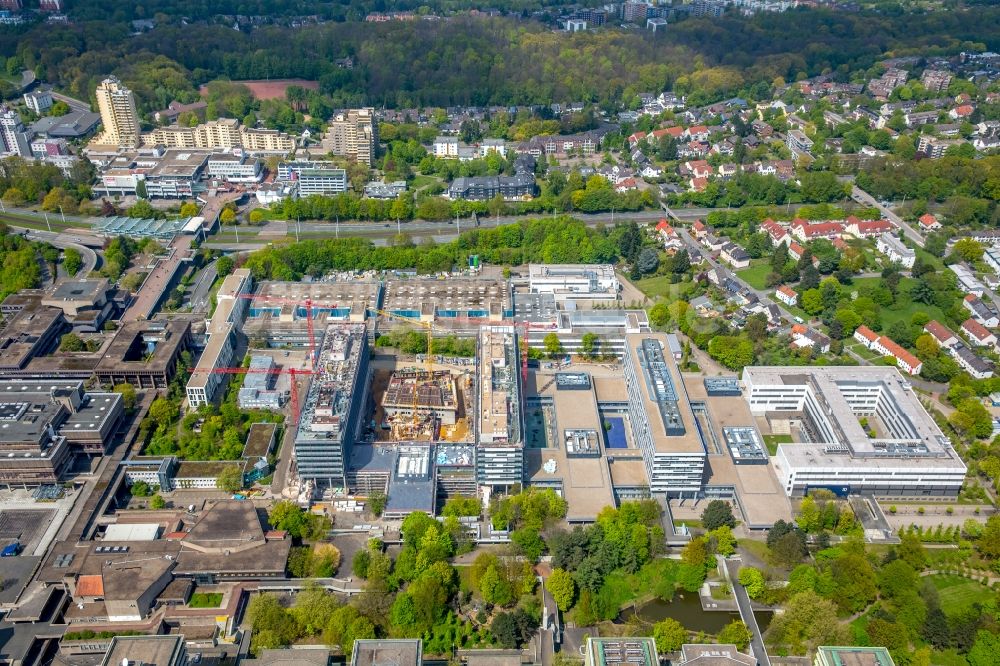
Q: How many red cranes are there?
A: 3